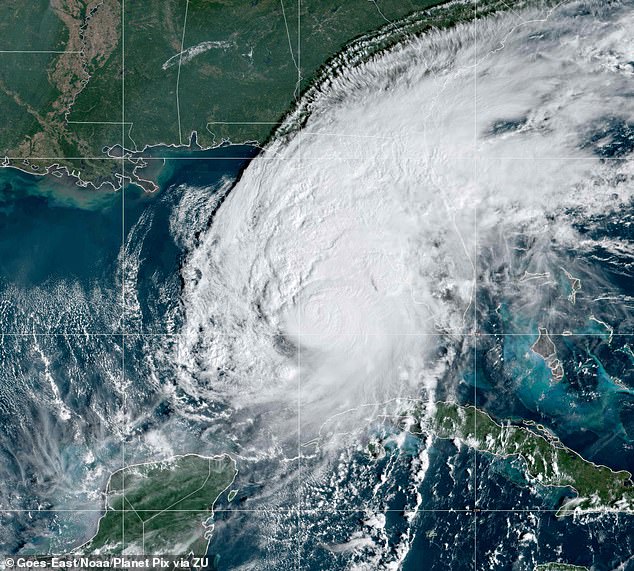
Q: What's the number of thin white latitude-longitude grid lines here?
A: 6